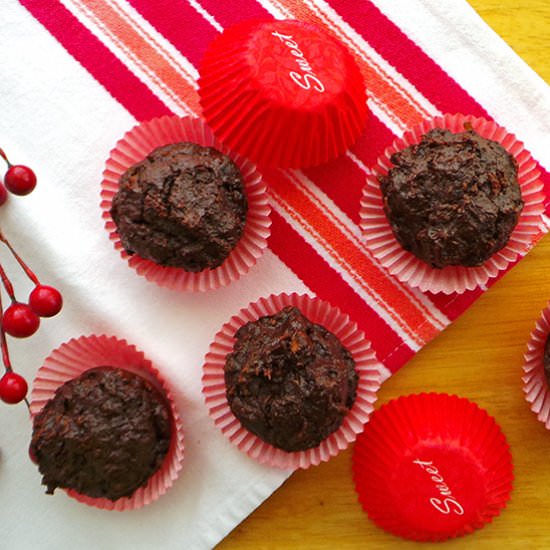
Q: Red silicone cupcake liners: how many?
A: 2